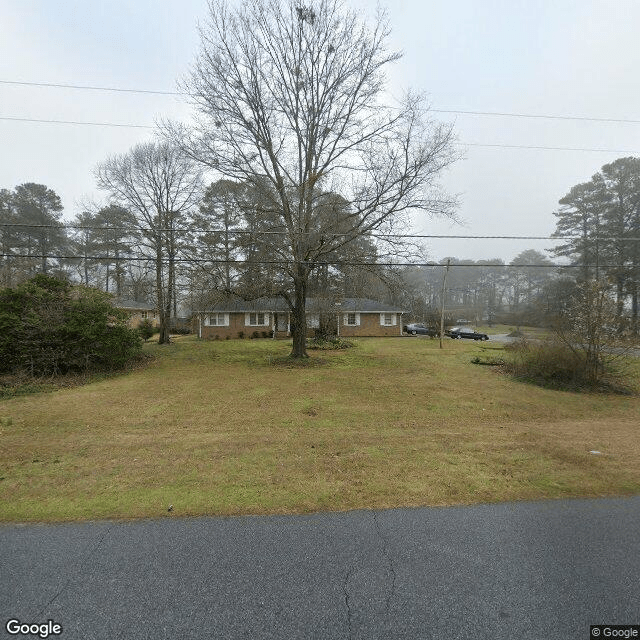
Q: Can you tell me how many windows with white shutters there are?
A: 4